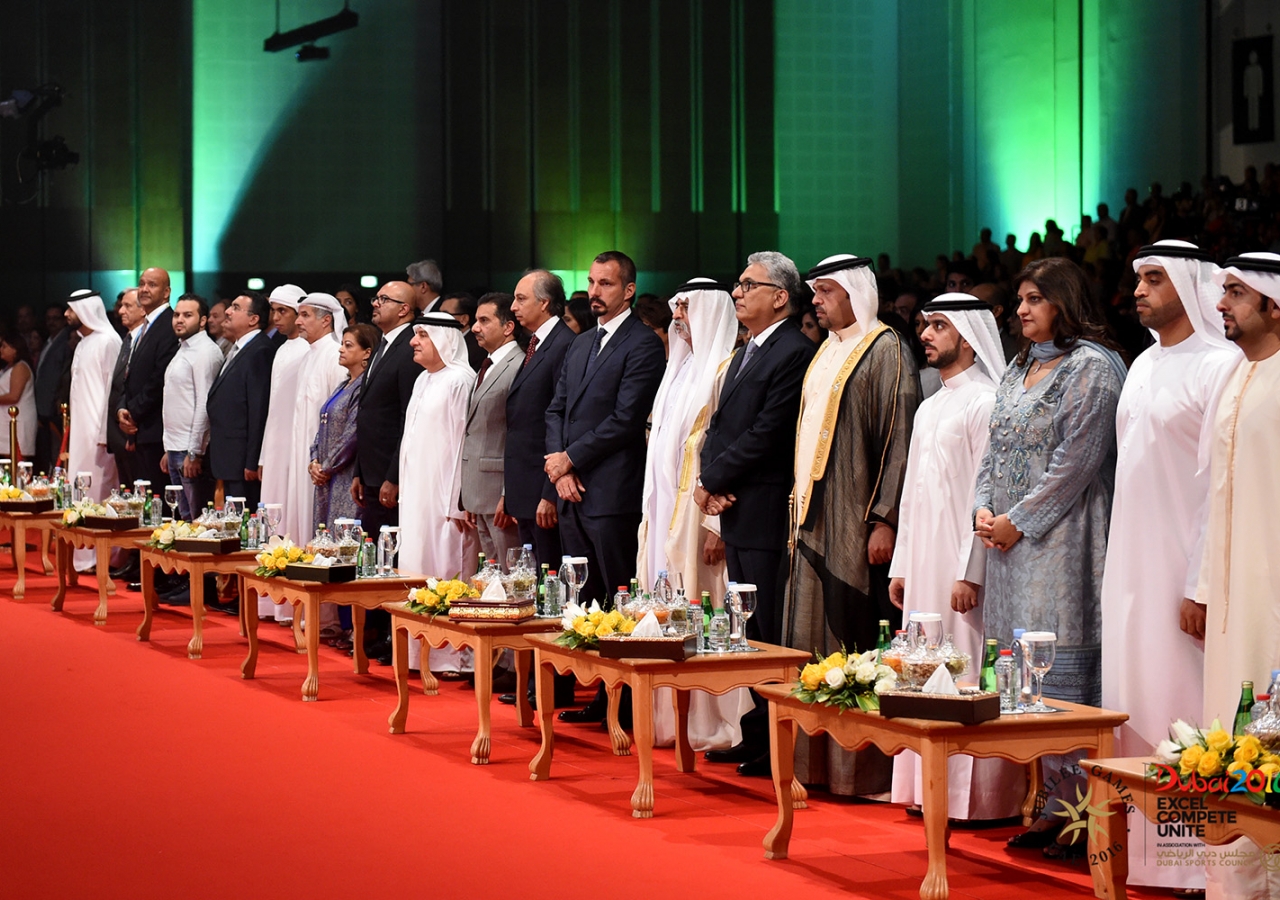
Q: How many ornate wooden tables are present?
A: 8